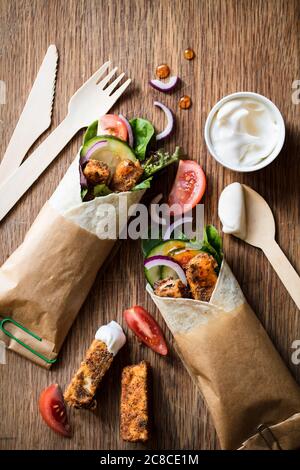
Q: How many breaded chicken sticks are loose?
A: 2